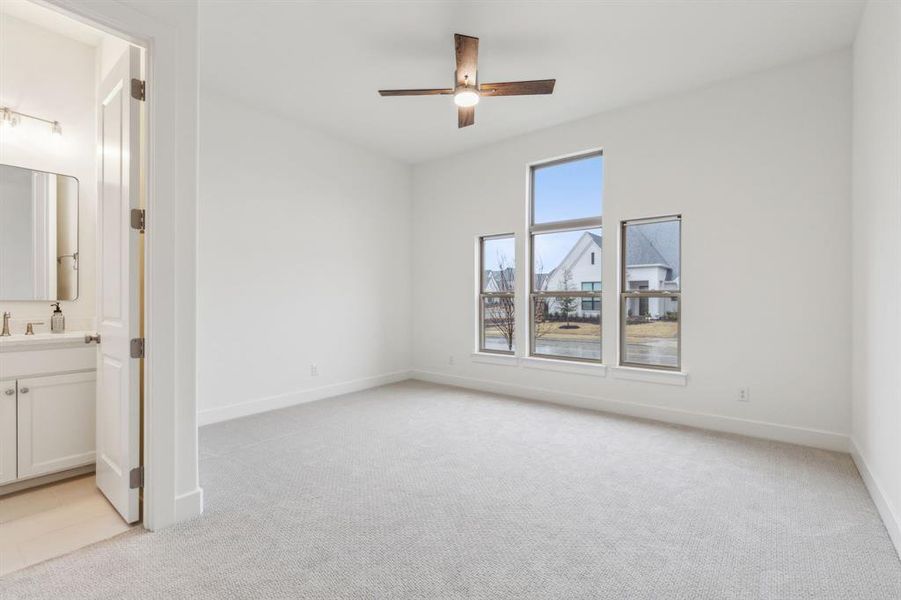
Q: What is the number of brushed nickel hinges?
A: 4